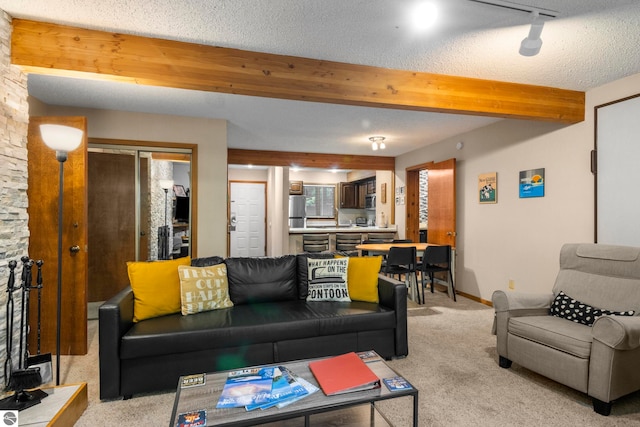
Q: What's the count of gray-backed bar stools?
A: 3